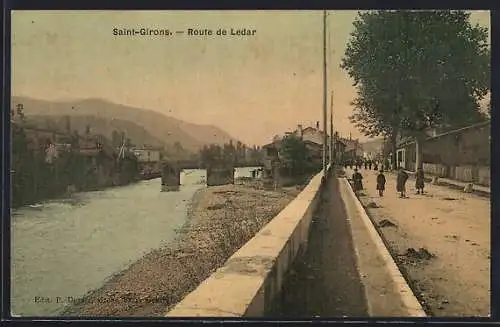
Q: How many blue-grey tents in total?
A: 0